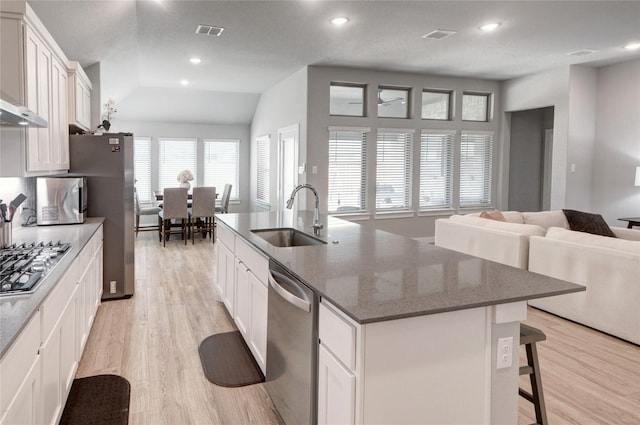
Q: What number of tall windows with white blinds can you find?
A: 8